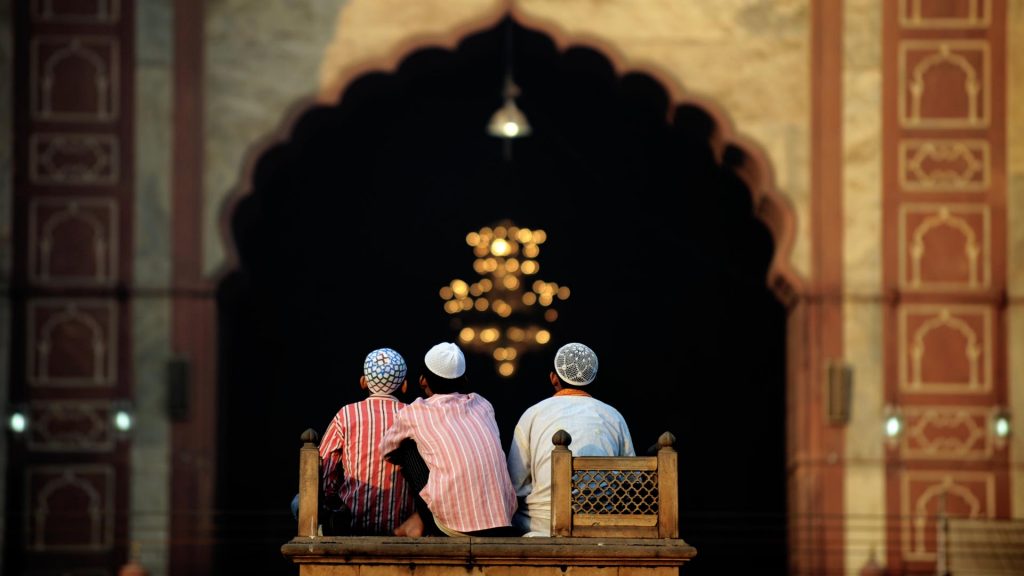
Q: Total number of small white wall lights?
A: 4